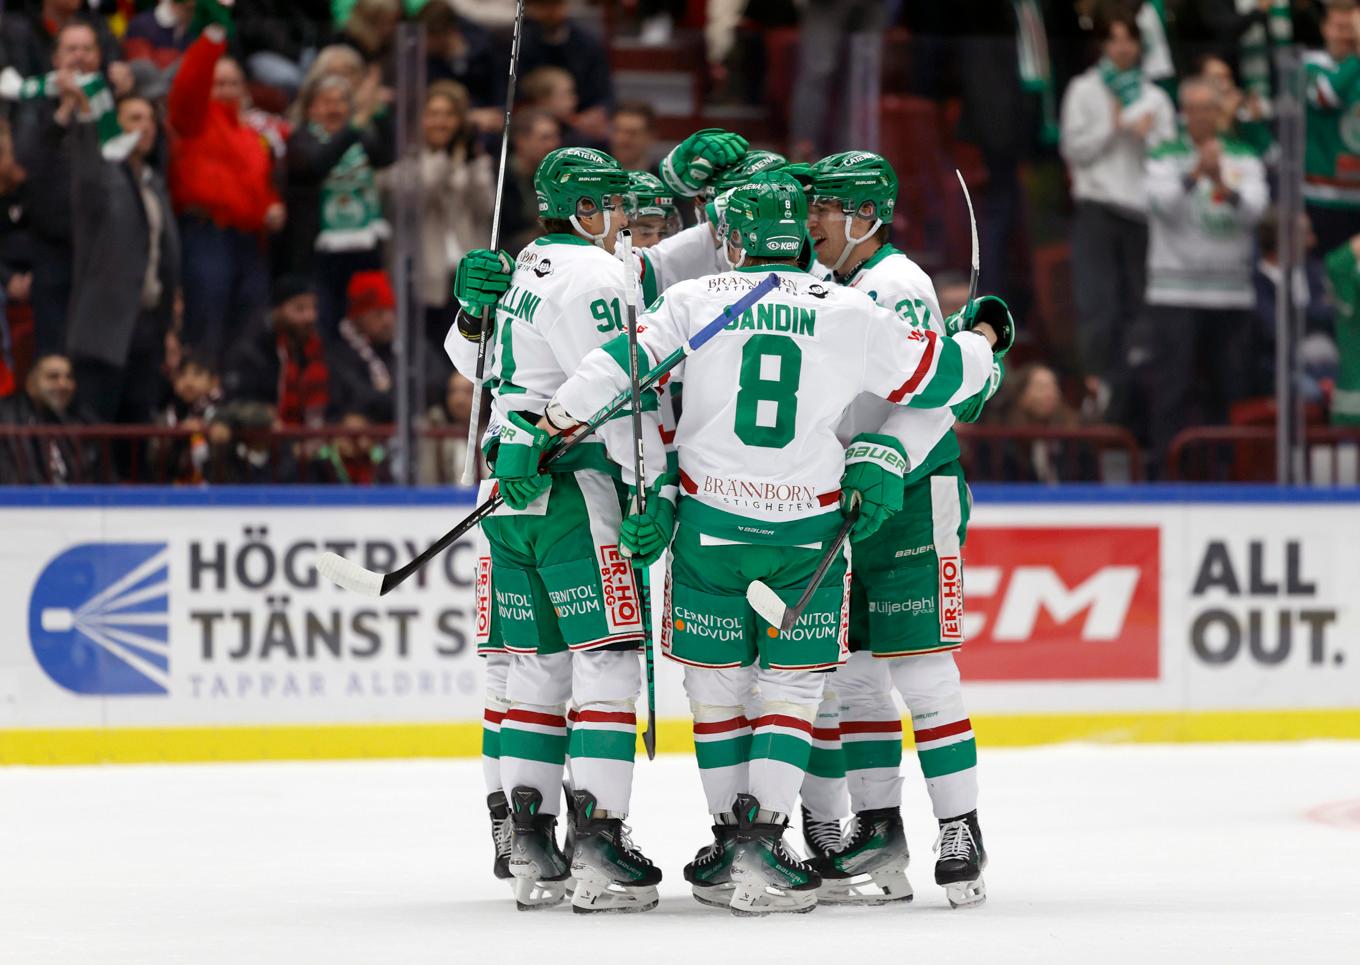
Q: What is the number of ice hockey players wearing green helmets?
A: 5